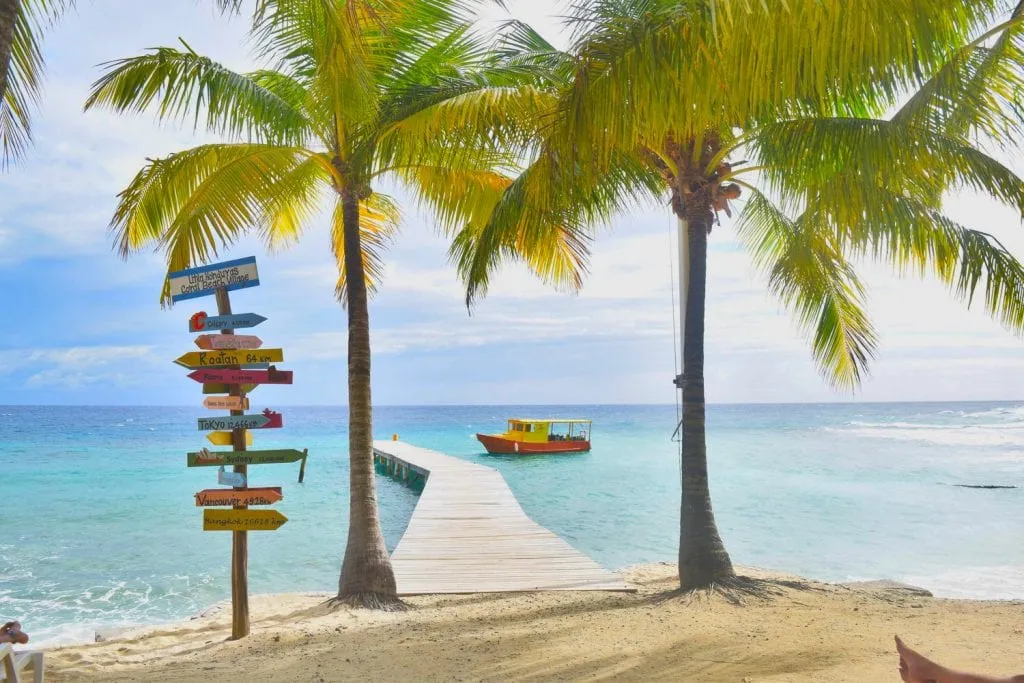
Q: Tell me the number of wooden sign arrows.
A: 12